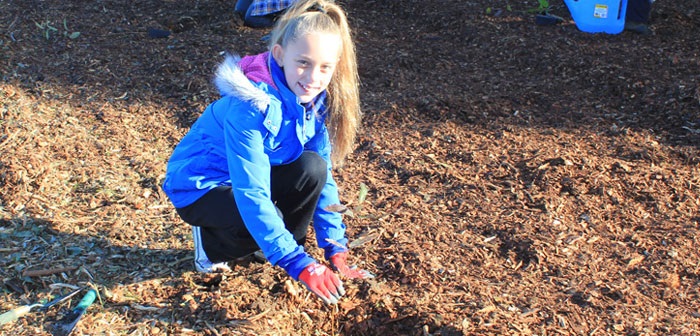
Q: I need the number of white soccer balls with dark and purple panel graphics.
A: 0